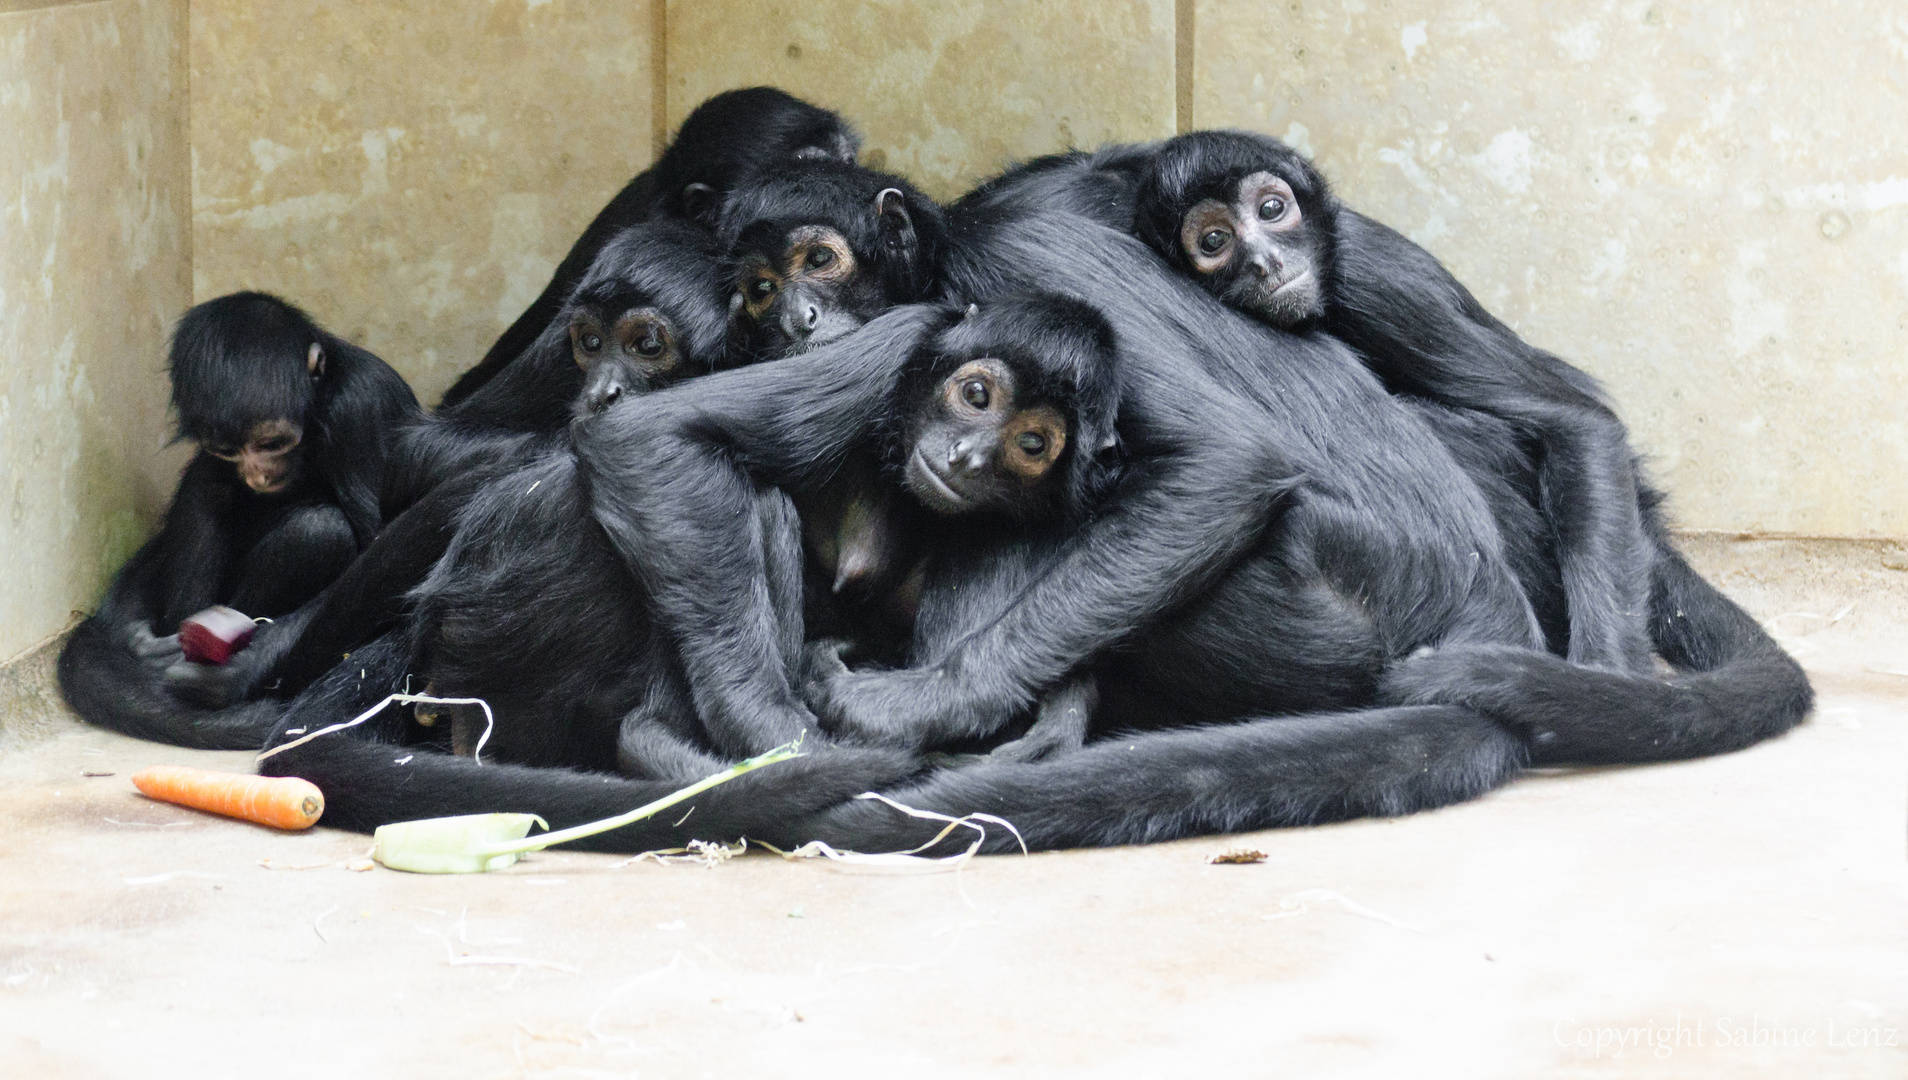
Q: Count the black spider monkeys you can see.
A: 6